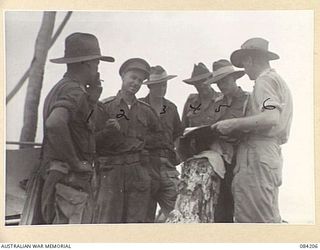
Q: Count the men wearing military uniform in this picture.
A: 6